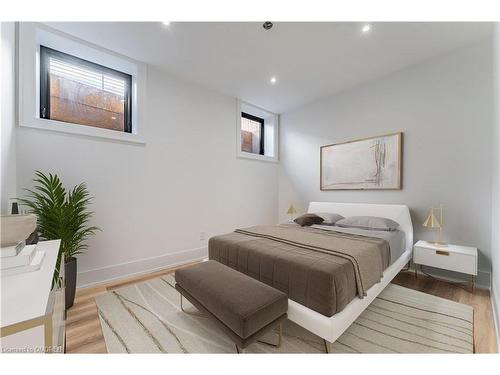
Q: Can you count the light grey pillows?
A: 2